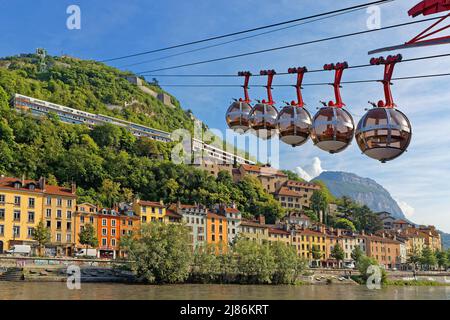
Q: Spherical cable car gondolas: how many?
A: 5